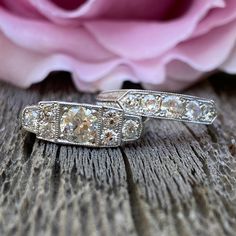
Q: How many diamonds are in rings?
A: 12